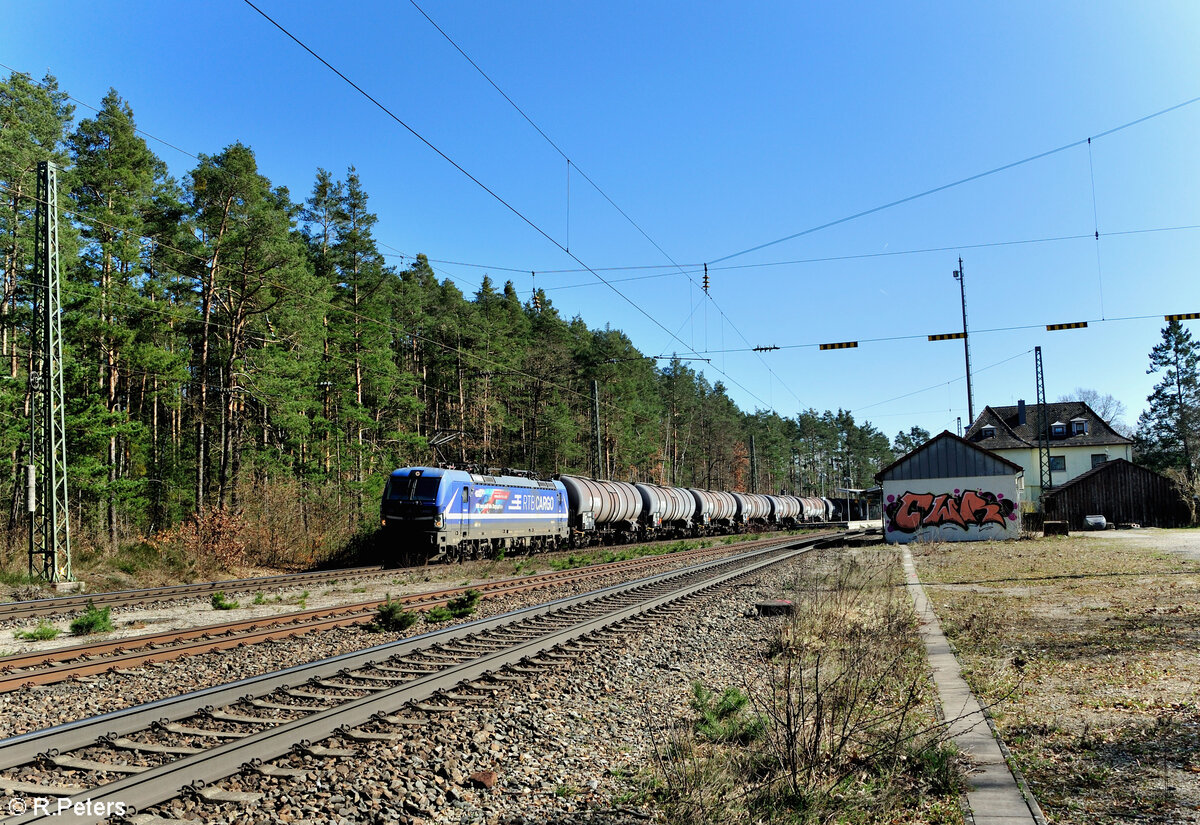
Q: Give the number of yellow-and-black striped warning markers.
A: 4